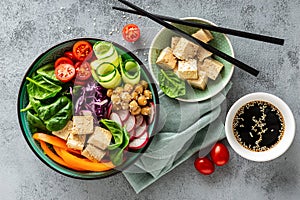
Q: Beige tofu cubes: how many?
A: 13